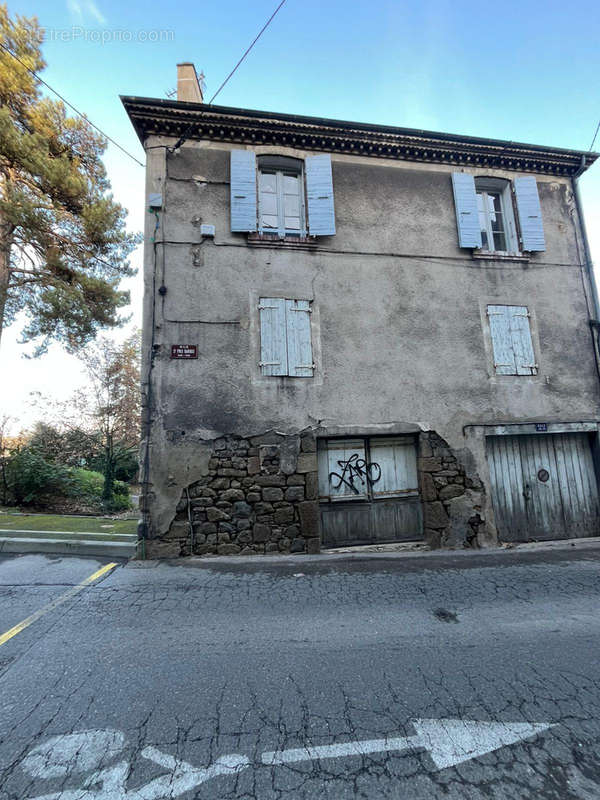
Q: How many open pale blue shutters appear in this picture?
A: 4